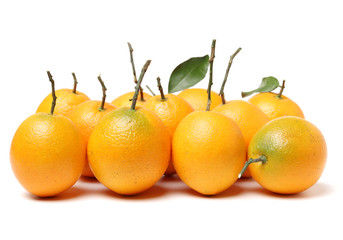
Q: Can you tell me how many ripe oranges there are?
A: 11